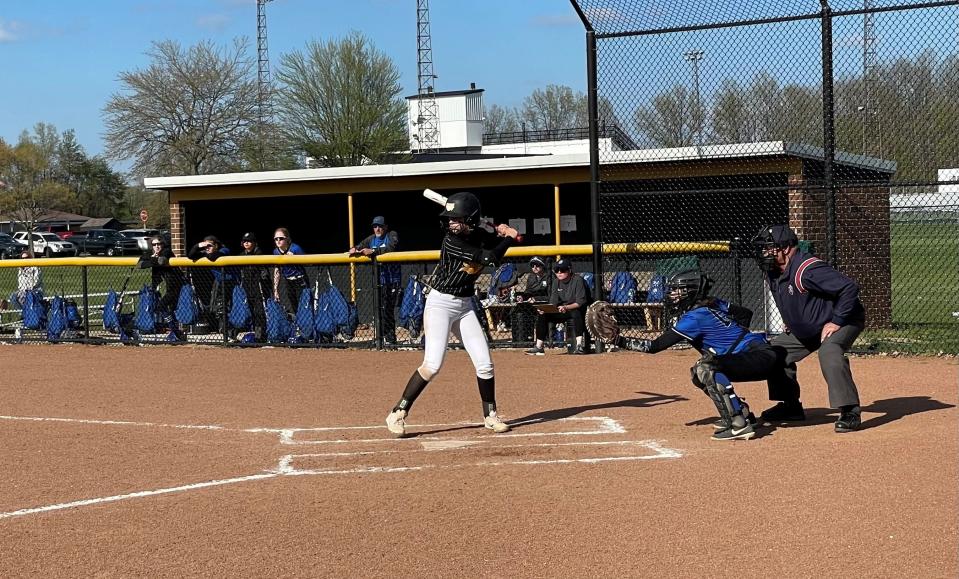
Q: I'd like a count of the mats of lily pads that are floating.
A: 0